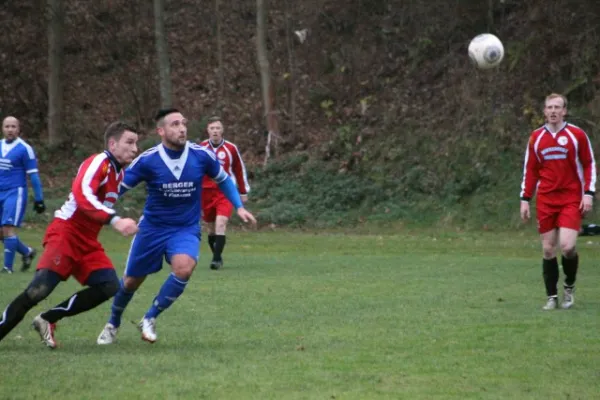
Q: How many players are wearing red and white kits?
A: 3